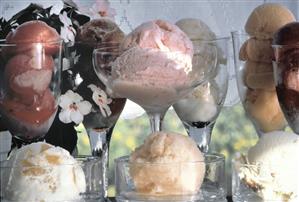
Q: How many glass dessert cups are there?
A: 9